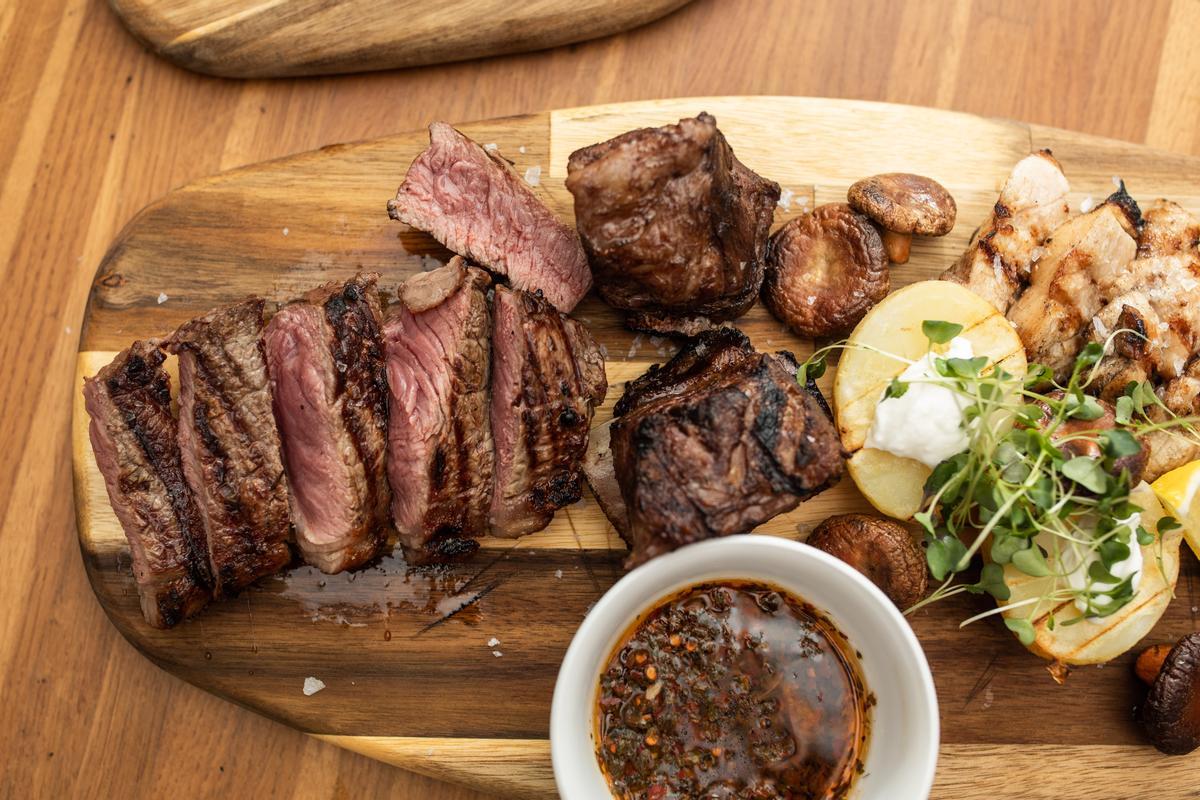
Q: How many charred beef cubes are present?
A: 2